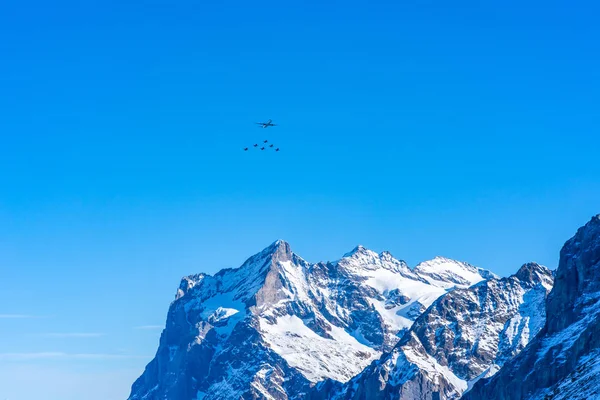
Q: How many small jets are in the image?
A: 6